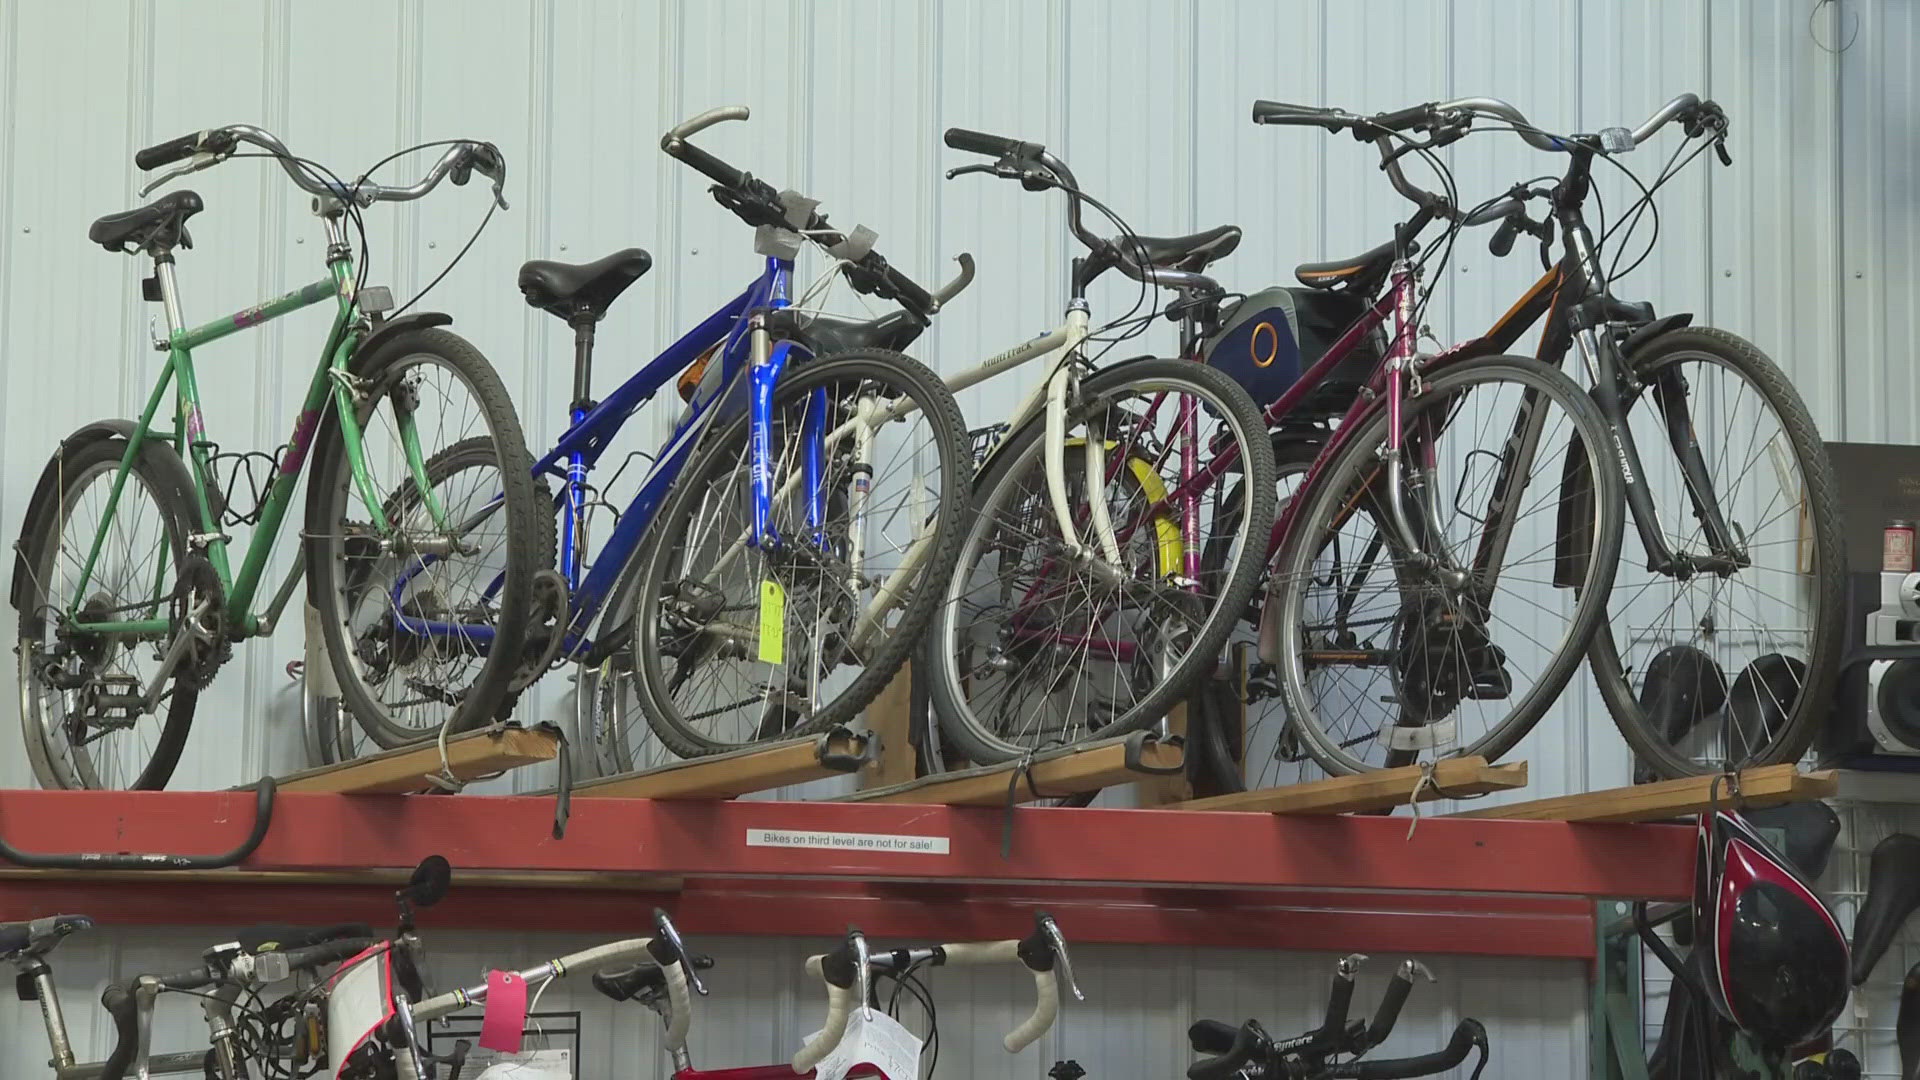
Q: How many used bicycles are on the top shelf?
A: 5